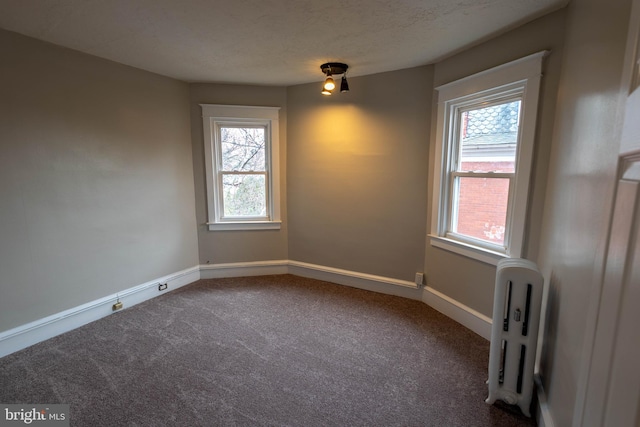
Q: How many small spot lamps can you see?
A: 3